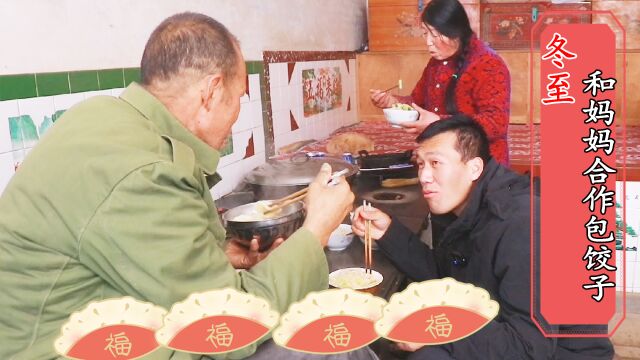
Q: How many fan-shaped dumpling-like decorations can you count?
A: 4